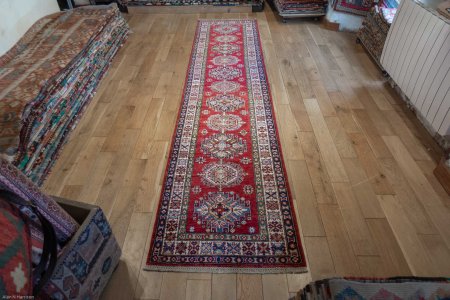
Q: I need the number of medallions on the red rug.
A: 11